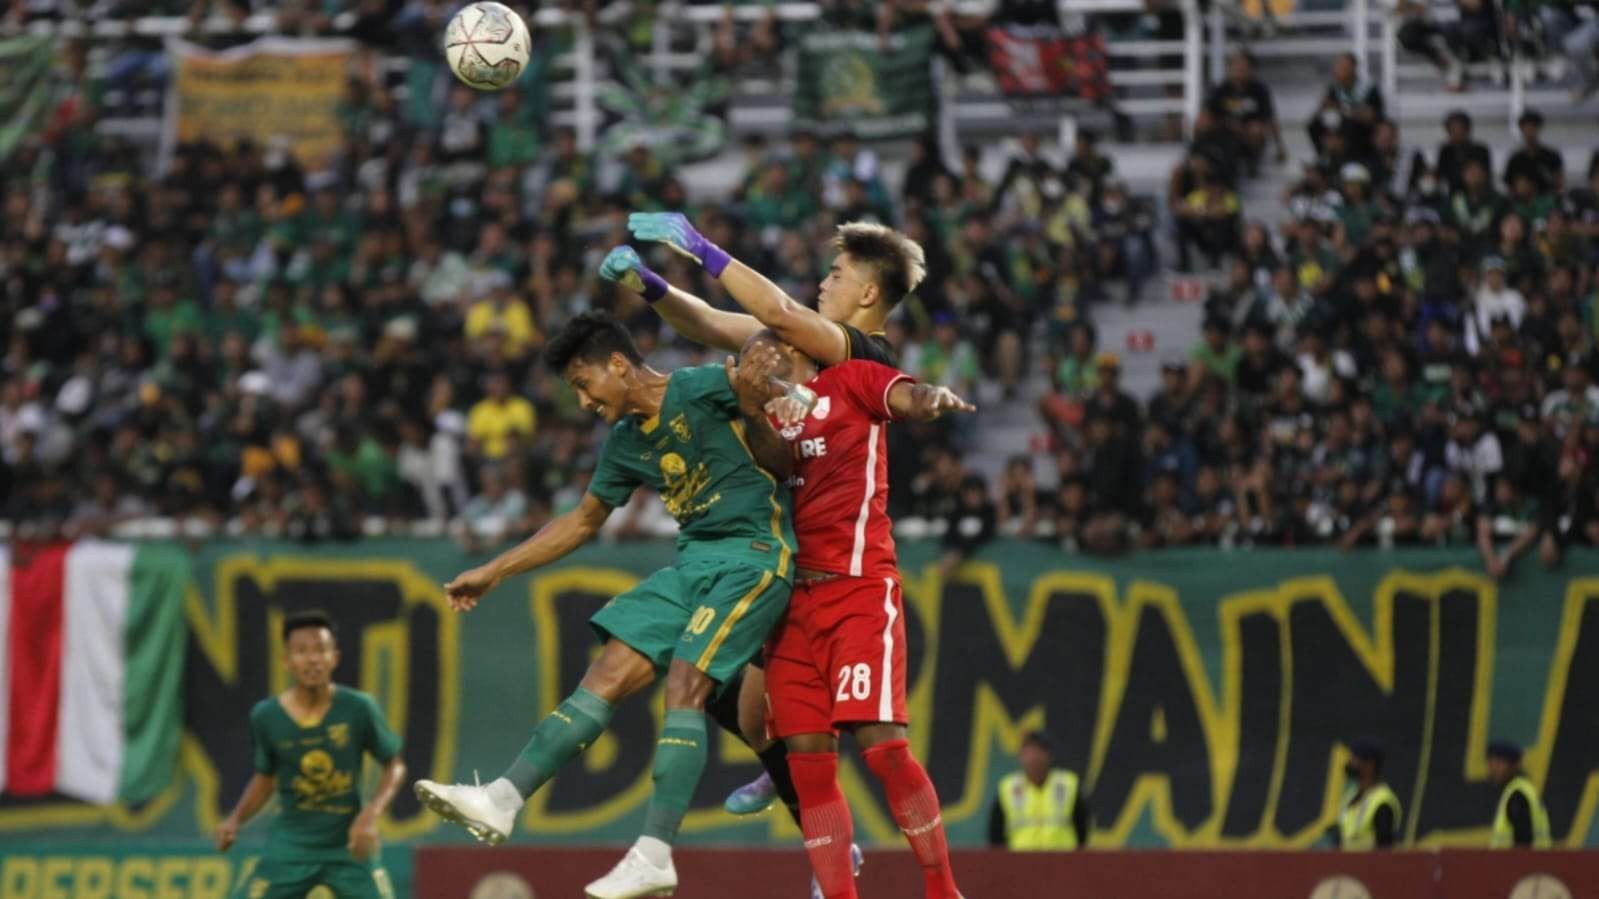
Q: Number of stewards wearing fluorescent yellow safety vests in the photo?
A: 3